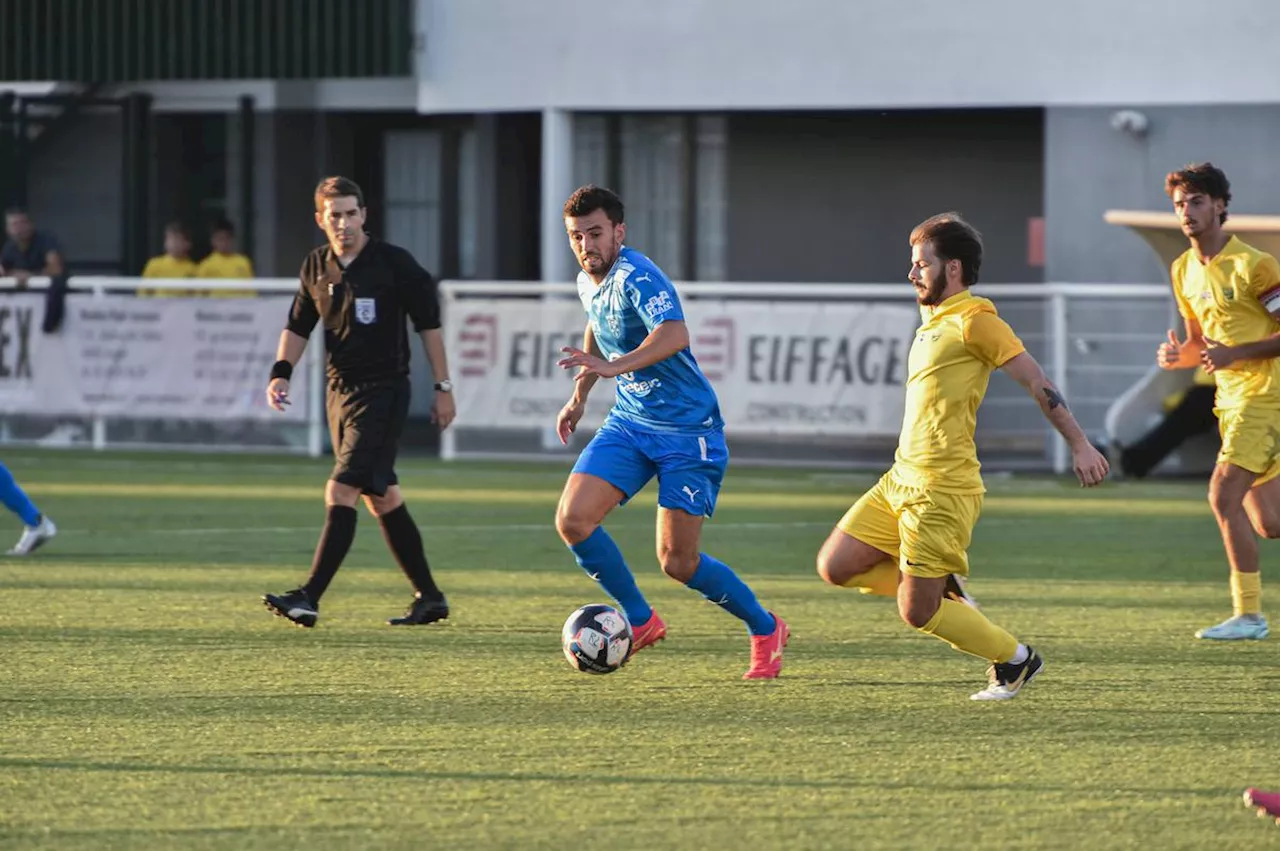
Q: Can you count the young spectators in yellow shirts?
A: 2